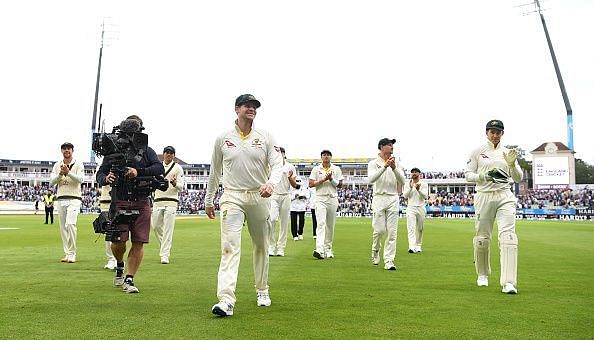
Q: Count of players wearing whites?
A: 9